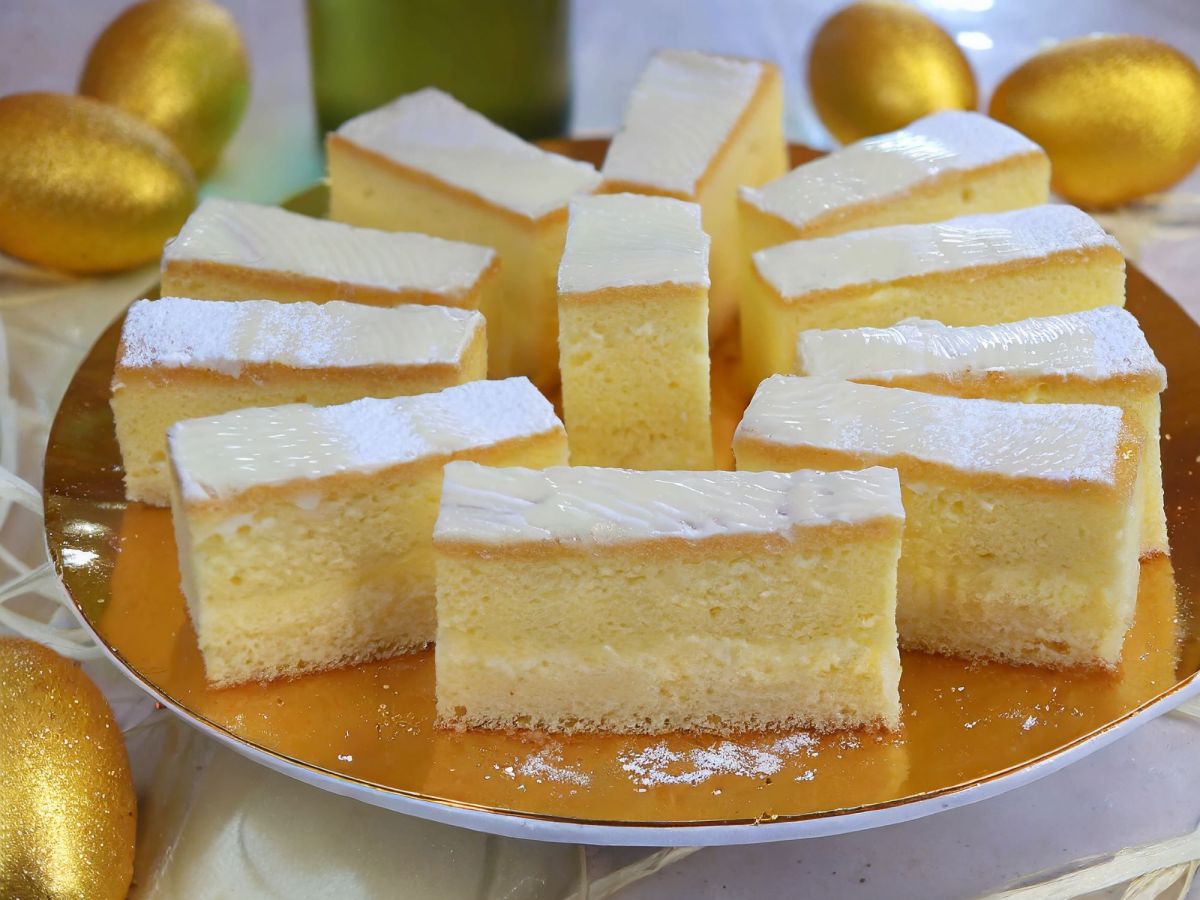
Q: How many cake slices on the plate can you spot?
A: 11